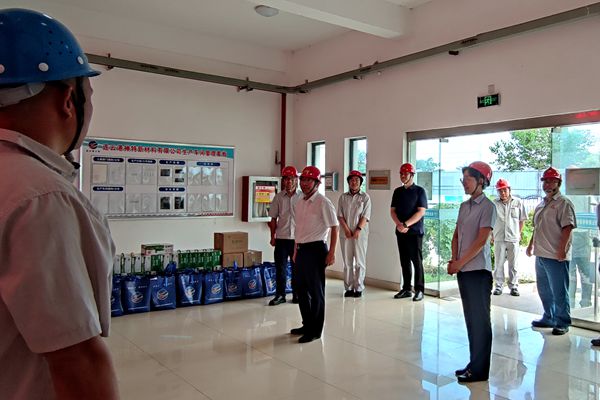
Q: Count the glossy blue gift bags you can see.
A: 9